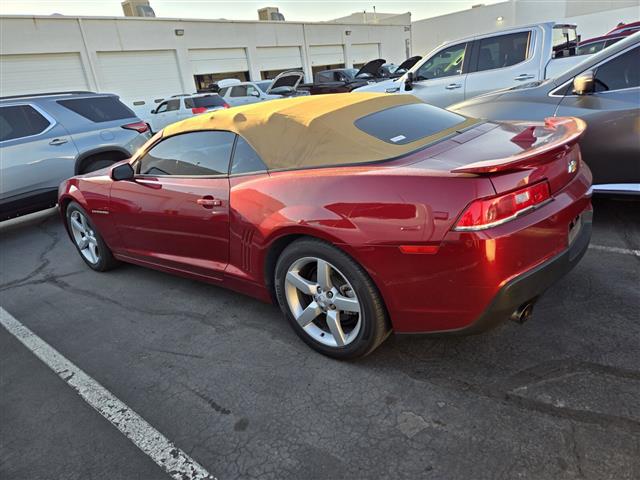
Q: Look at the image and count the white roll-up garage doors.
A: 6